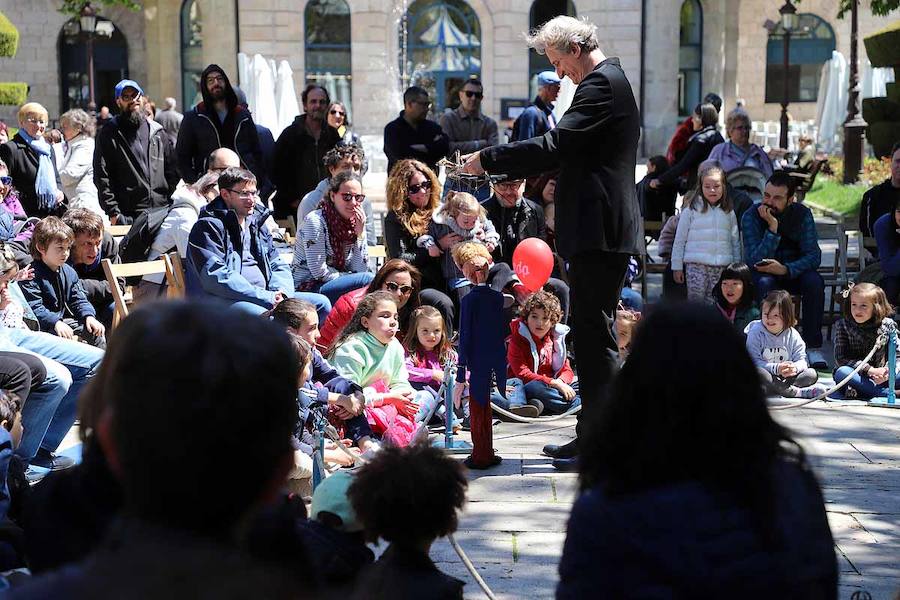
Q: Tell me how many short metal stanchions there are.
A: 3